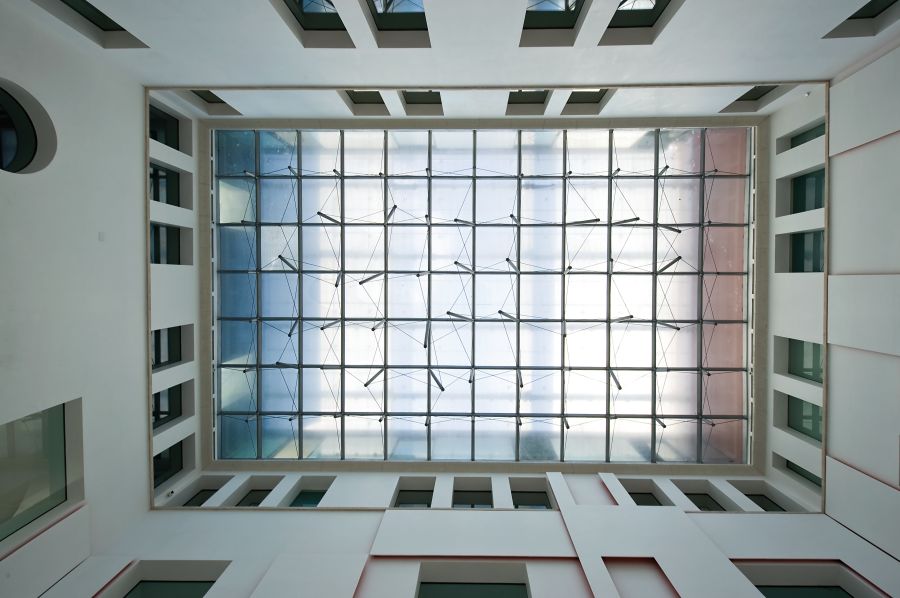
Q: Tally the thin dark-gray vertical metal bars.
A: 11